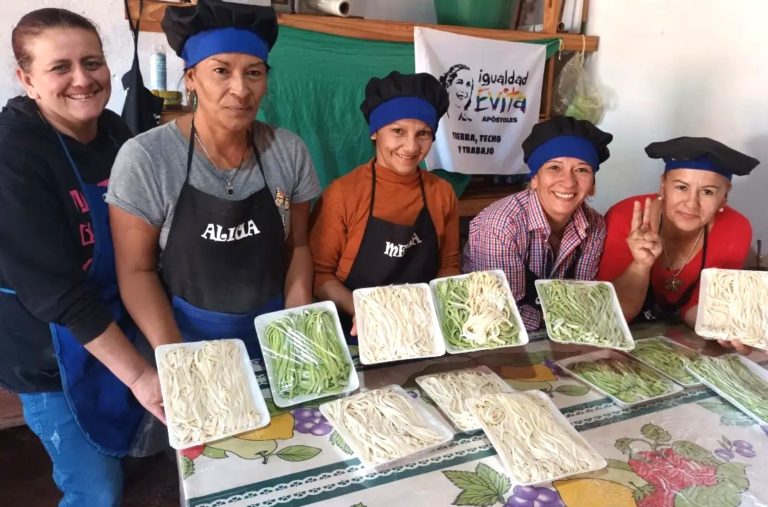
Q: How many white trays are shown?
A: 12